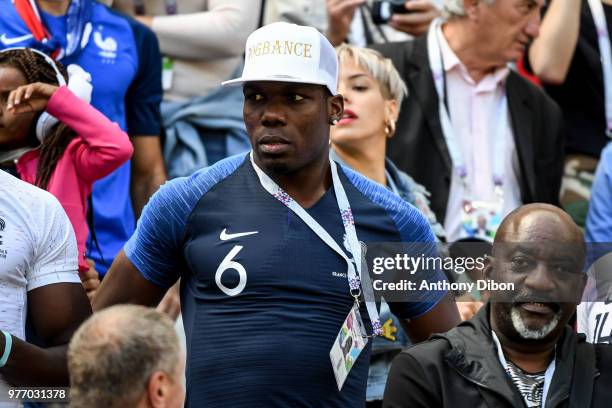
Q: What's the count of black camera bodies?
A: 1